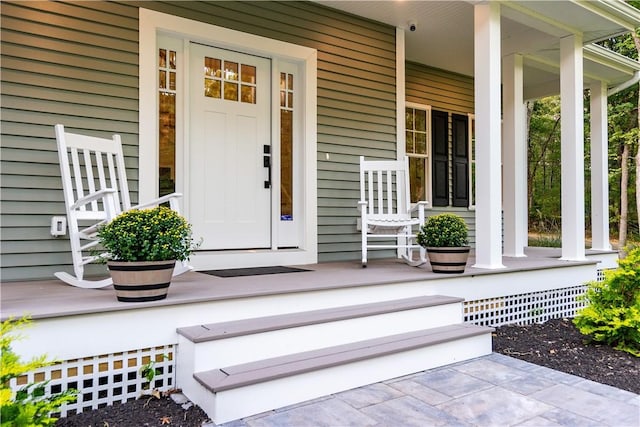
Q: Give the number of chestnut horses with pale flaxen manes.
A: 0